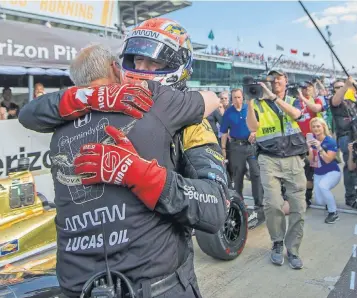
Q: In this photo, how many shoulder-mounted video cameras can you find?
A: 1